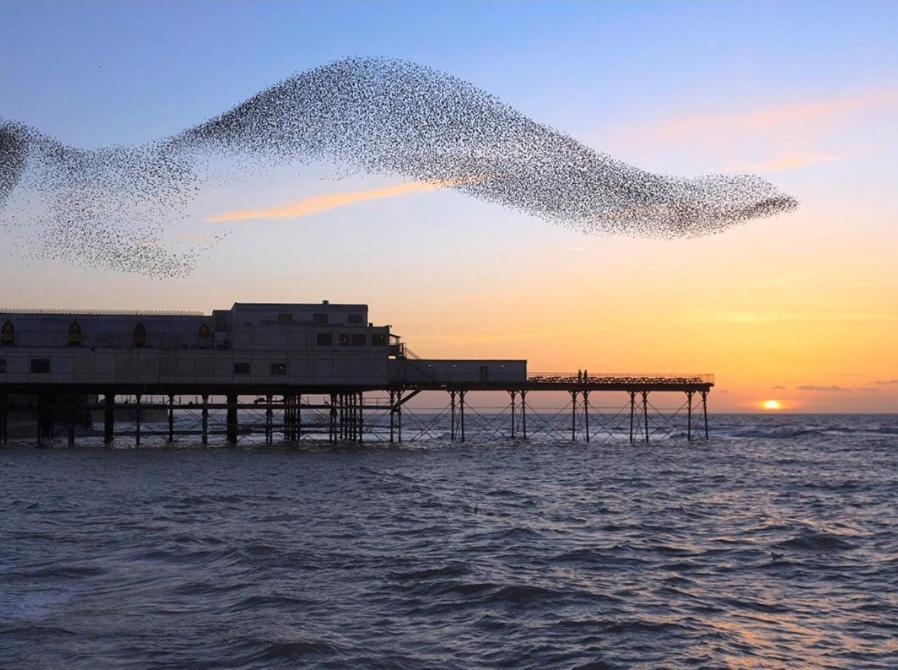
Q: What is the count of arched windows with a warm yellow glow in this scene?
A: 4